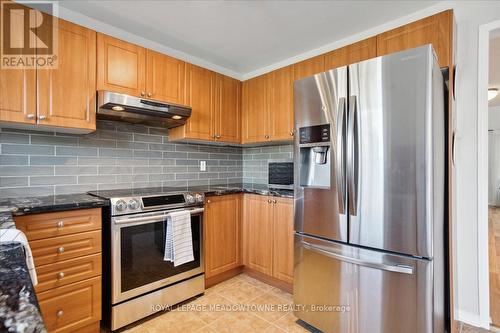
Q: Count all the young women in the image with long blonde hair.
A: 0